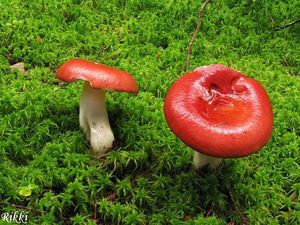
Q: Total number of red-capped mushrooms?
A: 2